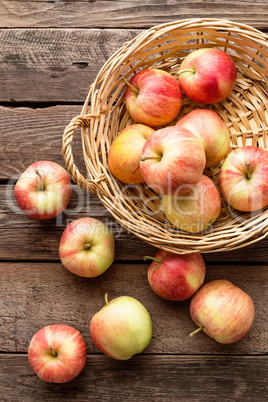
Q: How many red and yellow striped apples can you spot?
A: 13